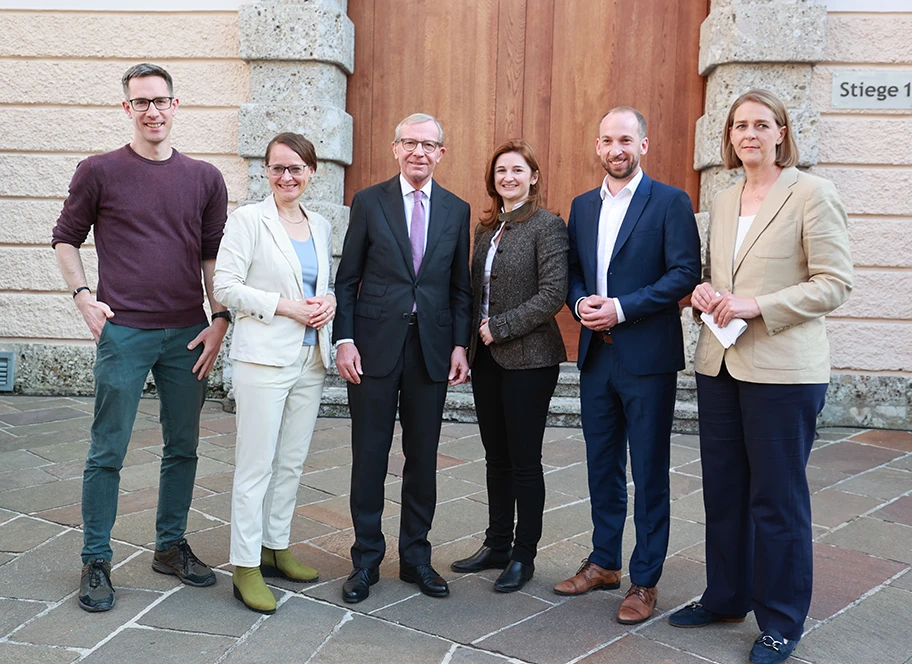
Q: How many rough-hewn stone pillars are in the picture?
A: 2